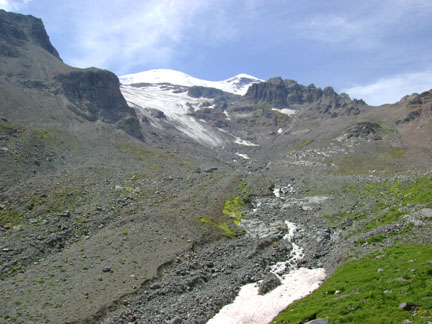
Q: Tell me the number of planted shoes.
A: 0